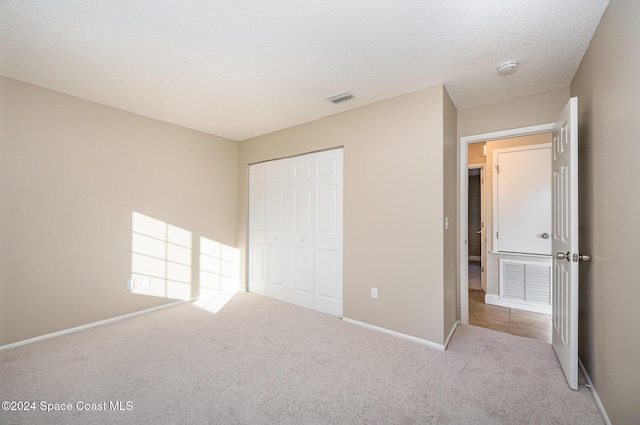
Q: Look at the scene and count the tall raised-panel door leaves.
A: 5